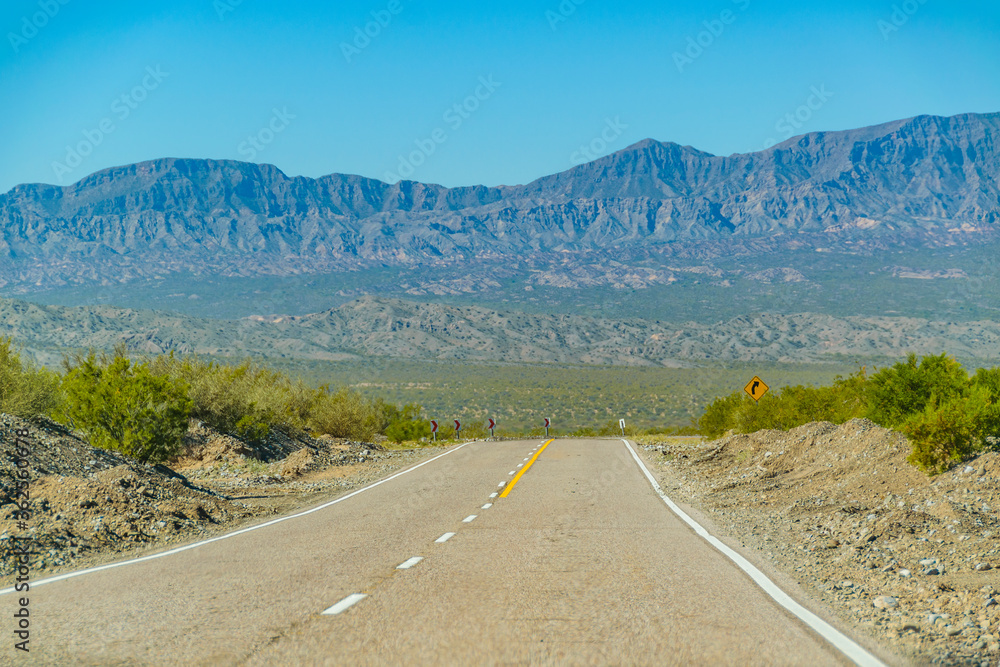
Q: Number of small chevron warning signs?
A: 4